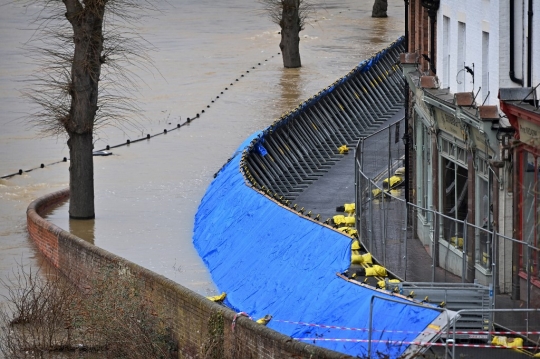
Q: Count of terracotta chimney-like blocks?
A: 4